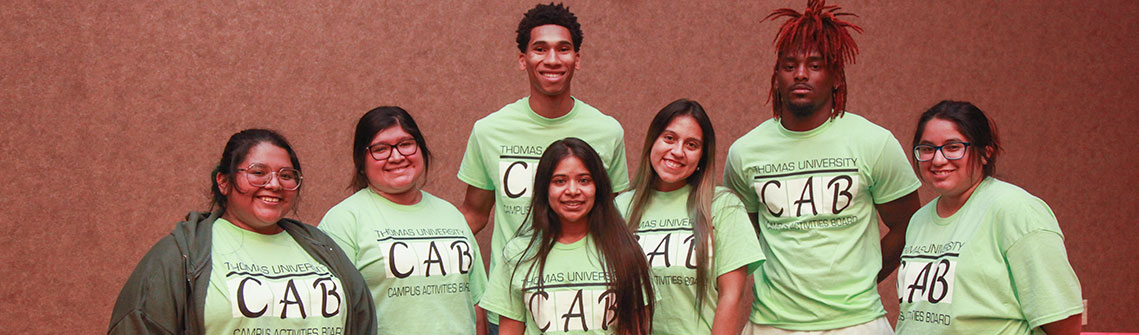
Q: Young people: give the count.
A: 7